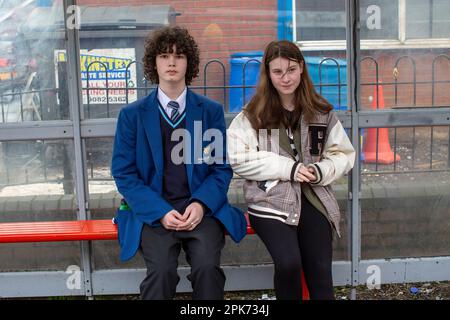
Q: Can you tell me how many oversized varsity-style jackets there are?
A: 1